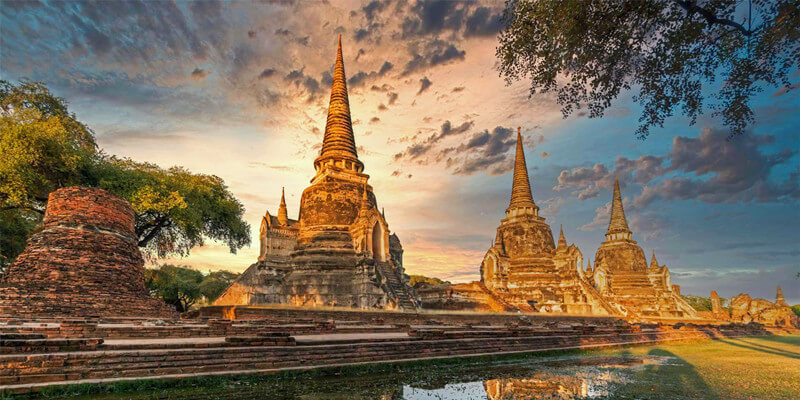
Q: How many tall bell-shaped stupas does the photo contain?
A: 3